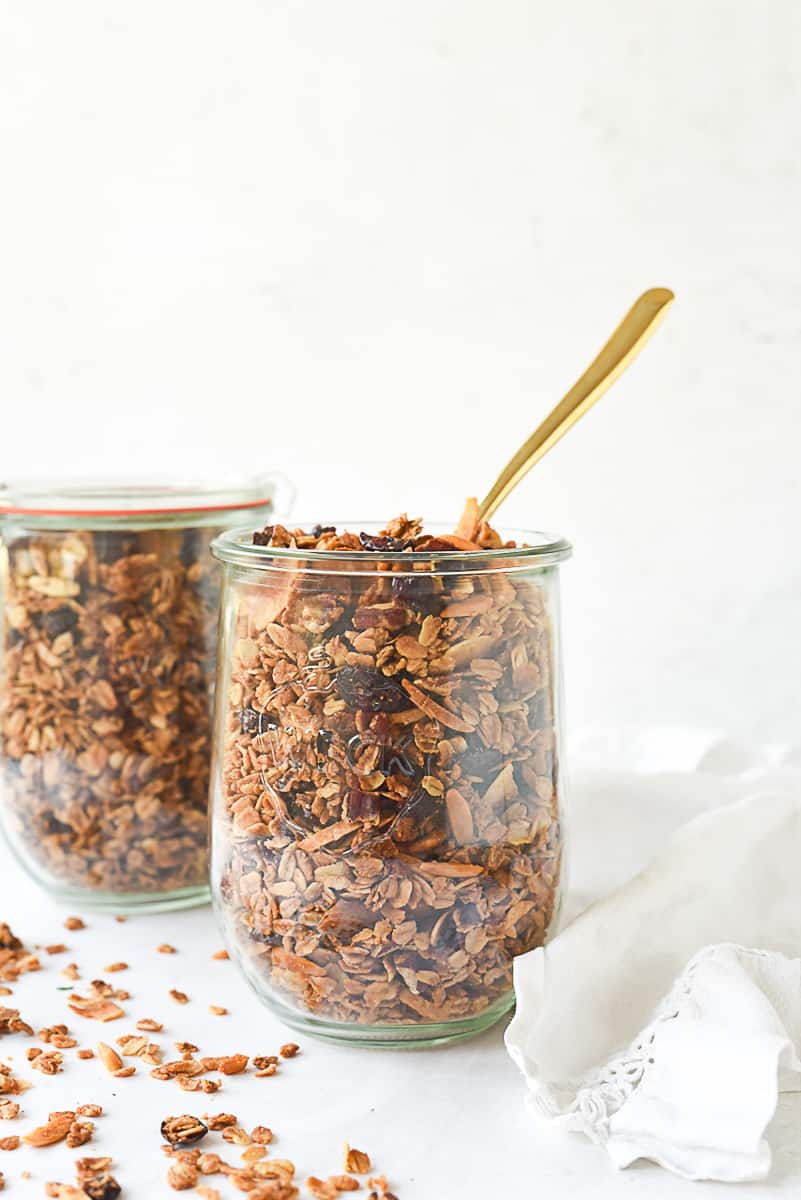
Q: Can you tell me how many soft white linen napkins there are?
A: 1